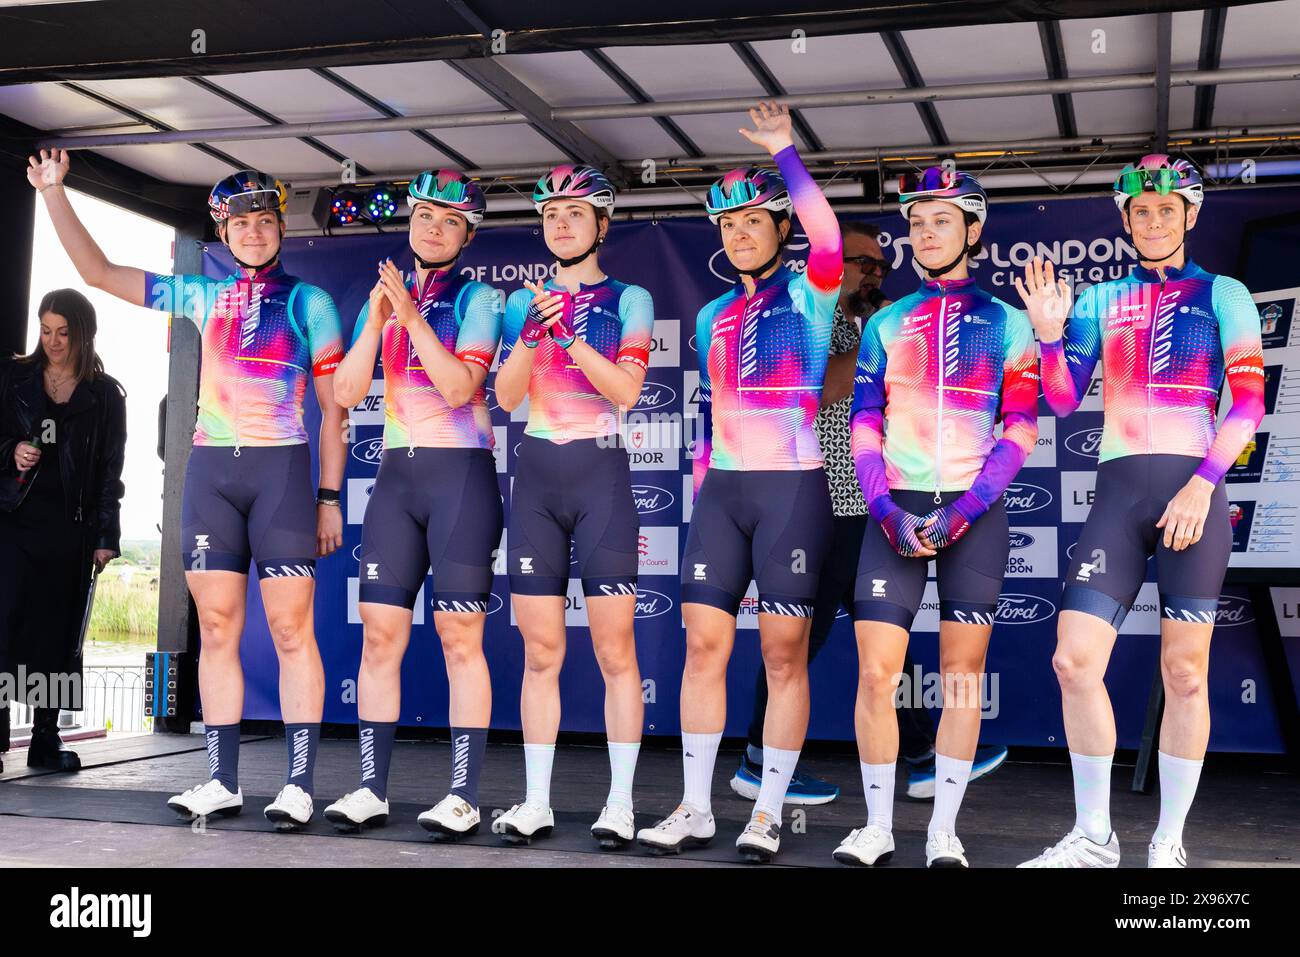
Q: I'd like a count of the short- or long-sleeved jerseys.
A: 6